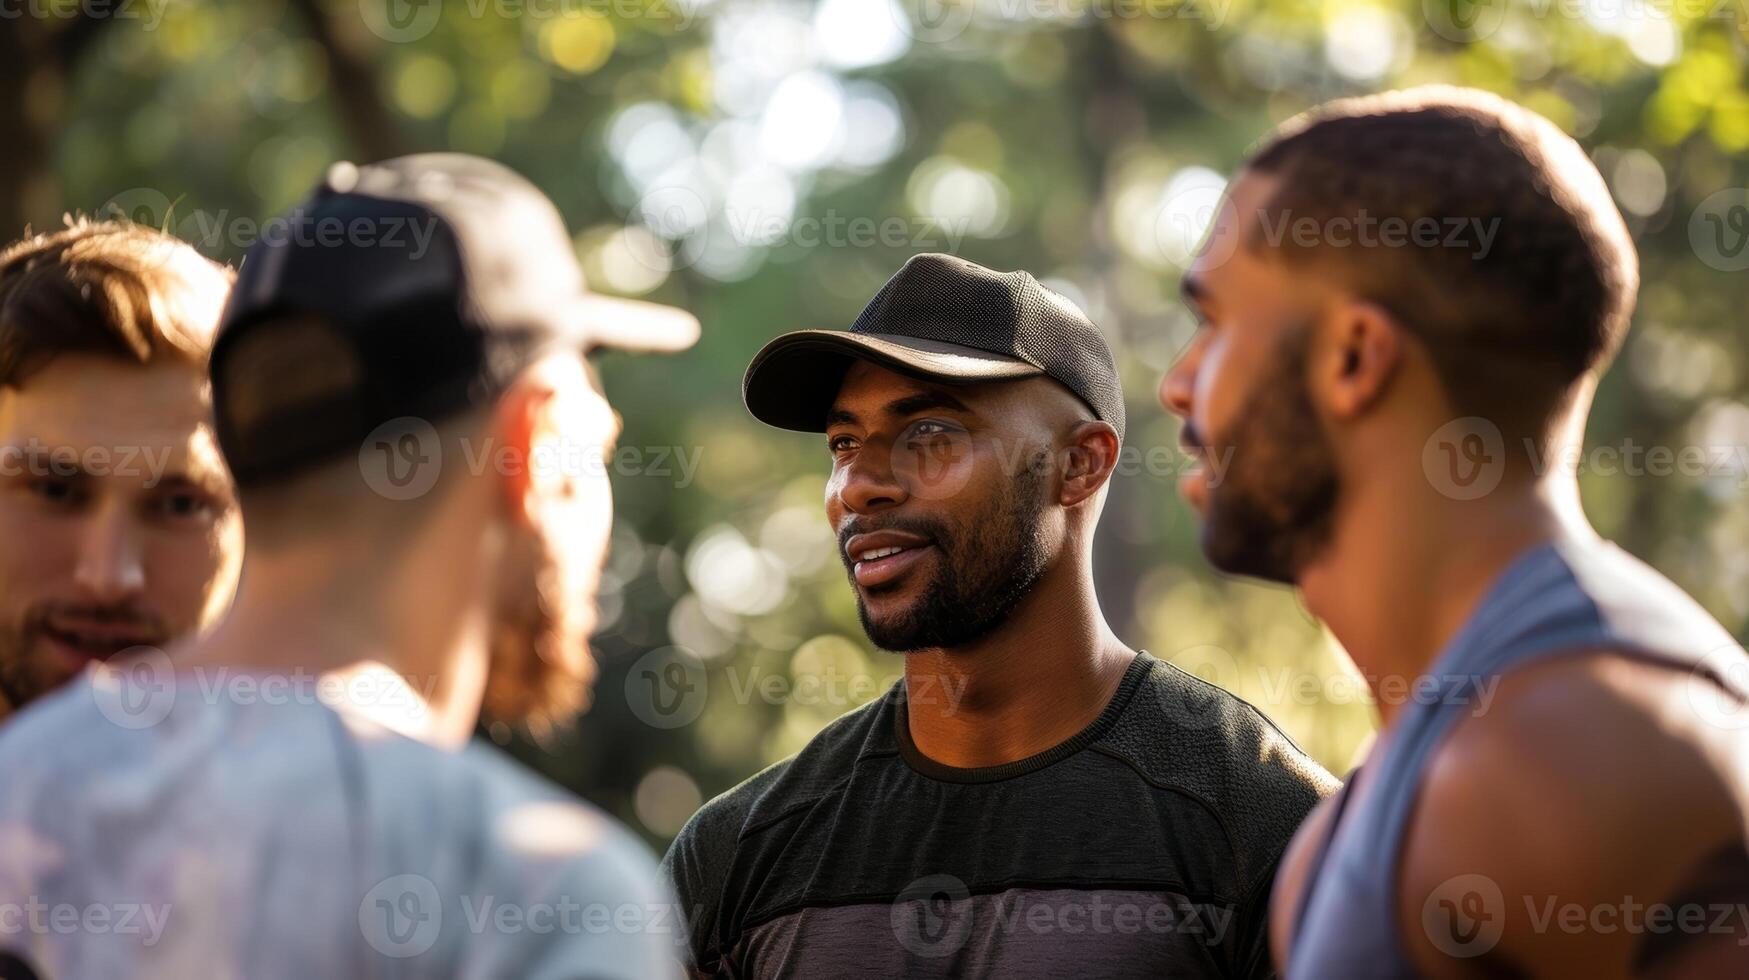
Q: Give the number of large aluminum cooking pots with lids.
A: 0